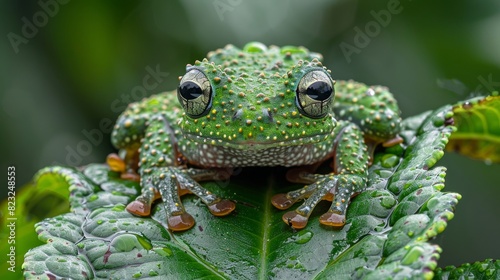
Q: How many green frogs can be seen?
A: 1